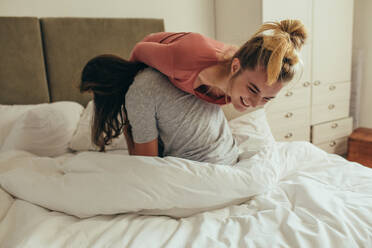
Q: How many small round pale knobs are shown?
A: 9